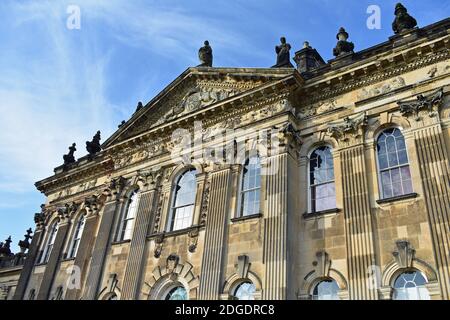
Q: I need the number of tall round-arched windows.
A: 7